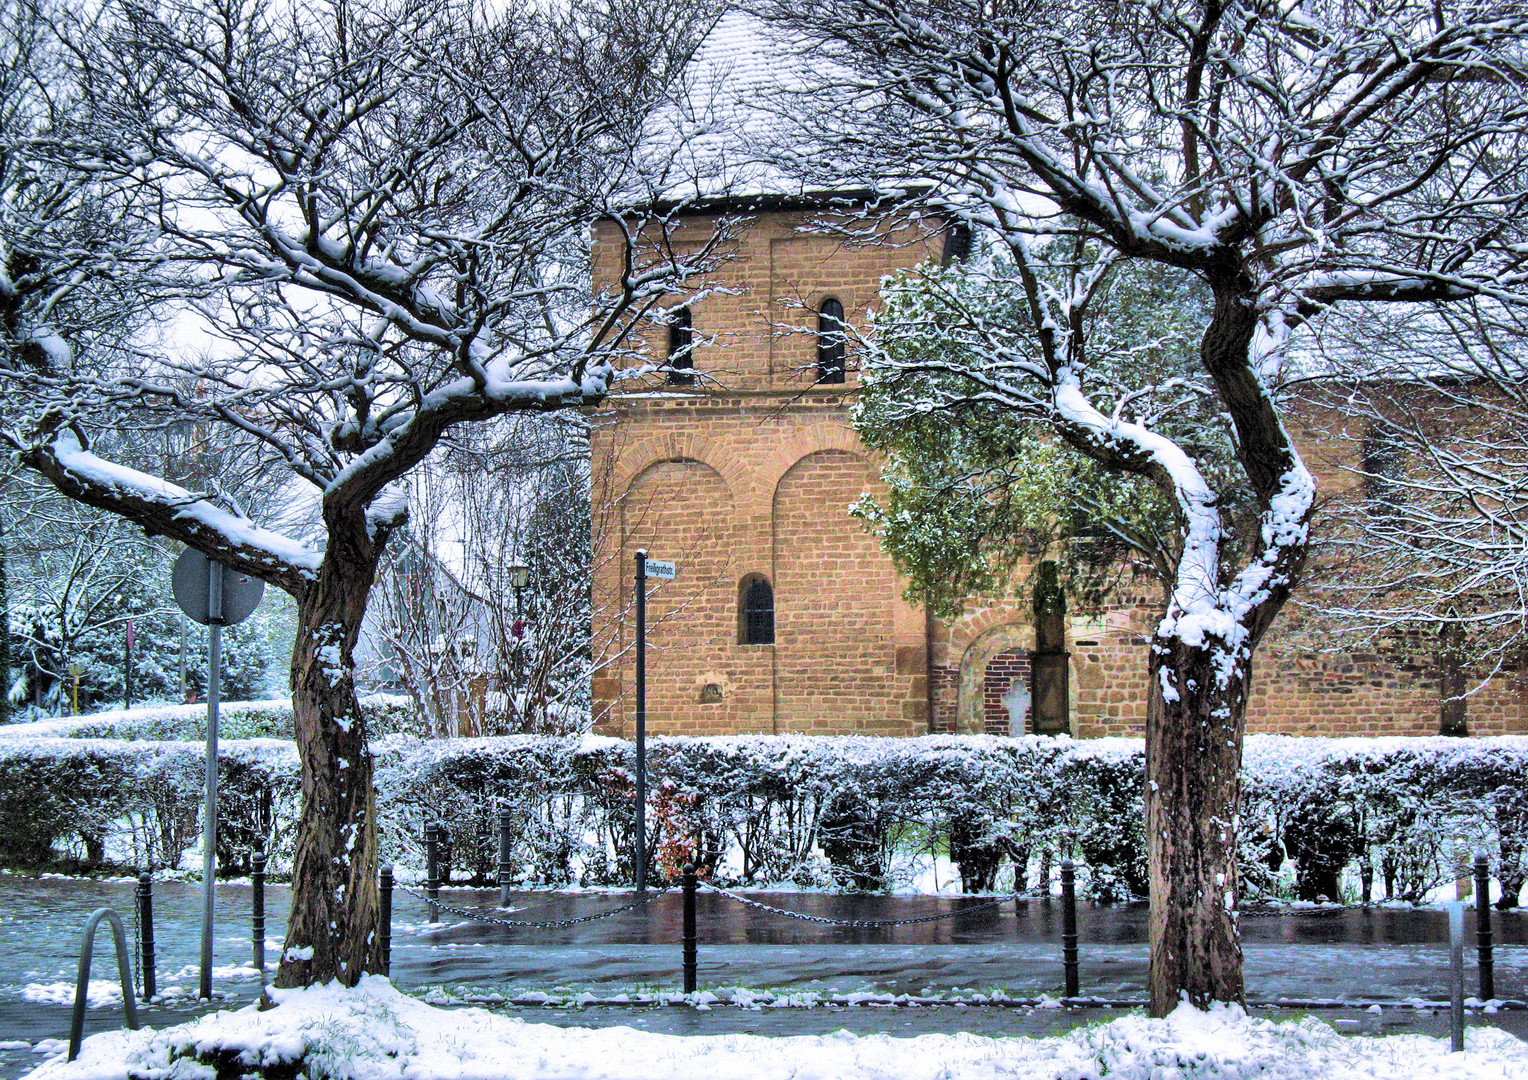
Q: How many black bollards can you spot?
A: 8